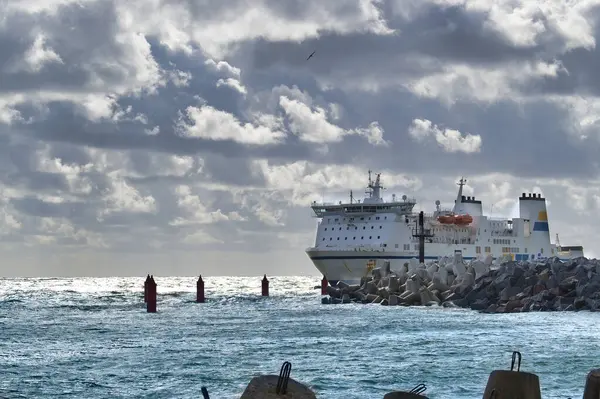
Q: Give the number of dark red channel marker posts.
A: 5